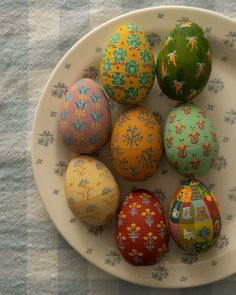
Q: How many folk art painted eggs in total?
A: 8